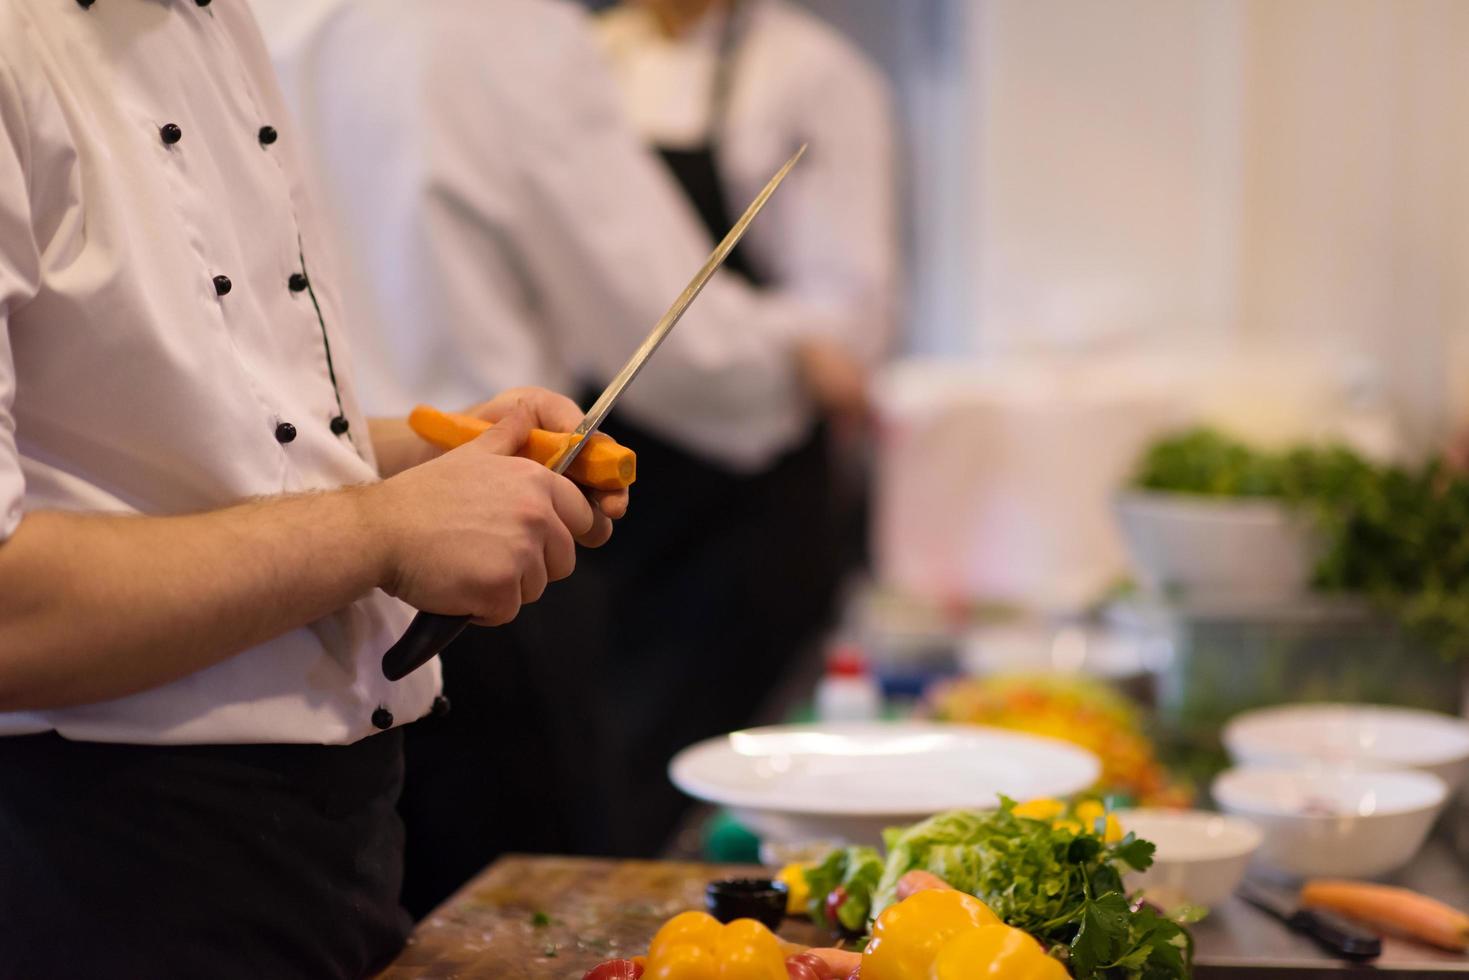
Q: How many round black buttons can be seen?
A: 10